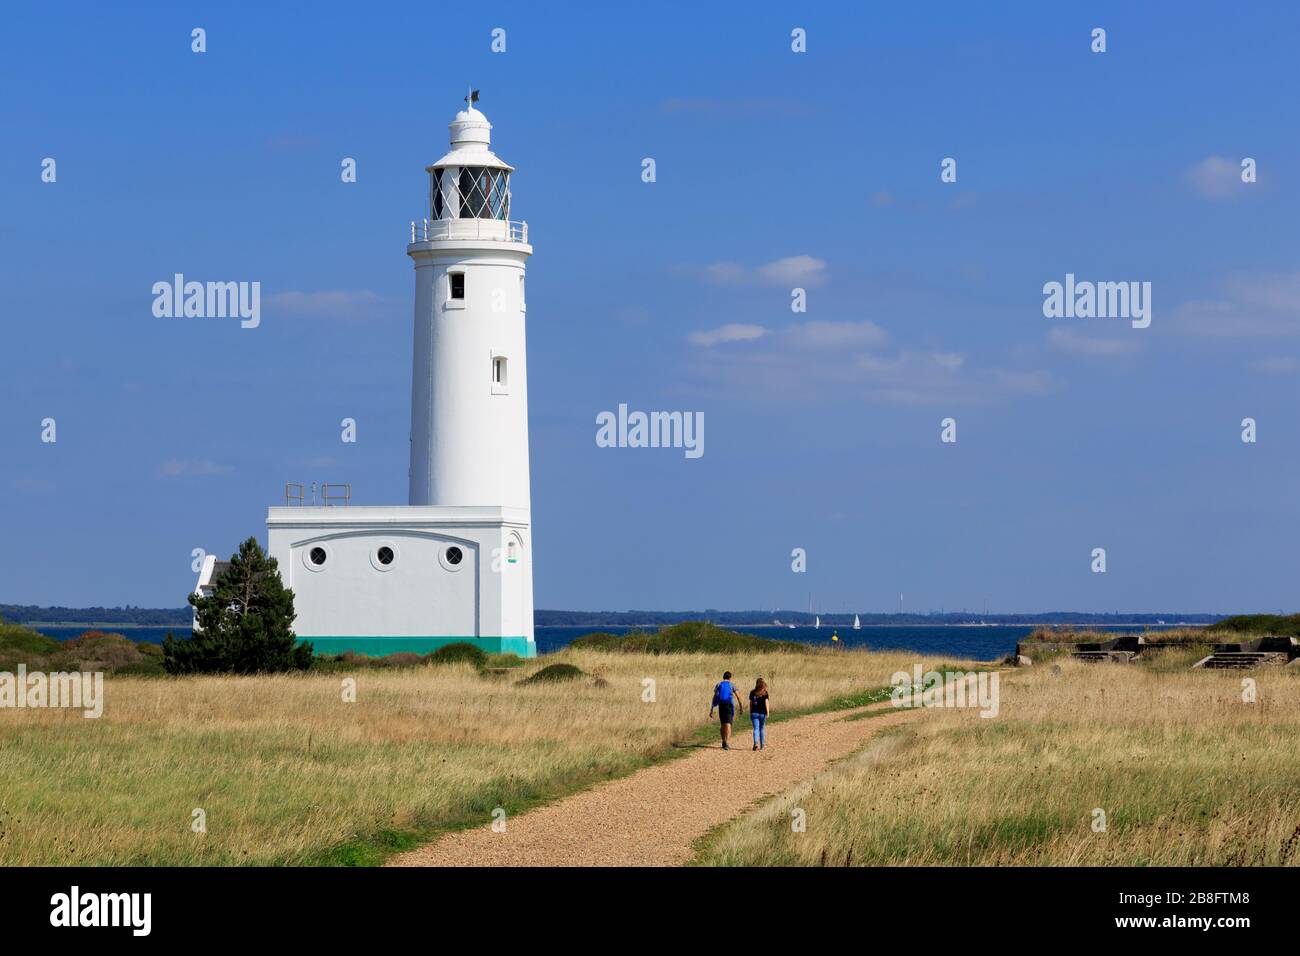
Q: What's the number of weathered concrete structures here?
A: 2